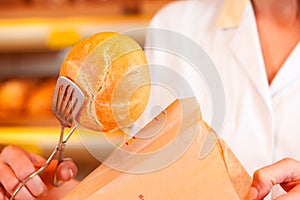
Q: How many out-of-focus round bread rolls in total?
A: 2